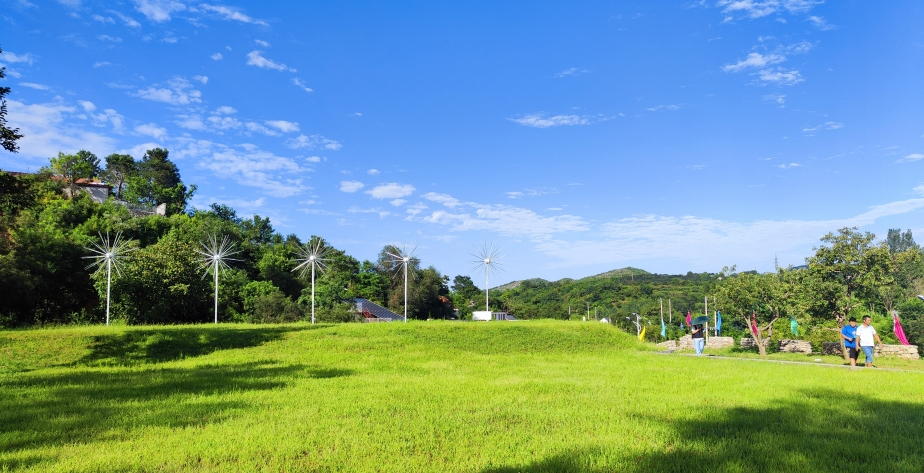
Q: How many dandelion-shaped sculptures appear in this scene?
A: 5